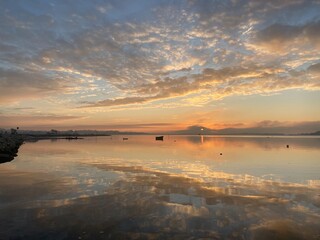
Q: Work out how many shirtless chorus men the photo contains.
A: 0